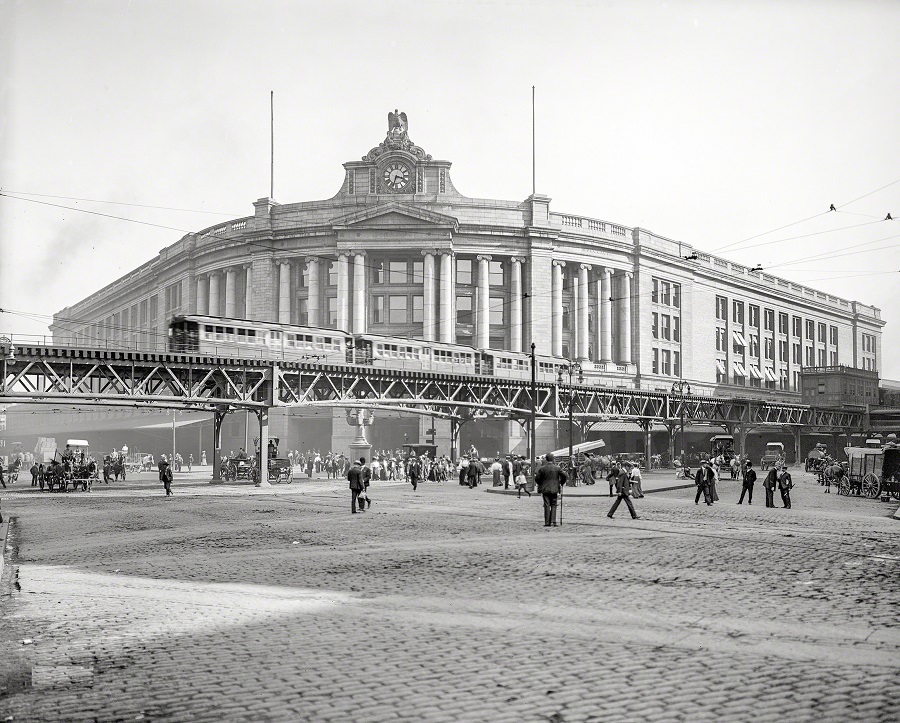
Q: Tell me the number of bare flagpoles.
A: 2